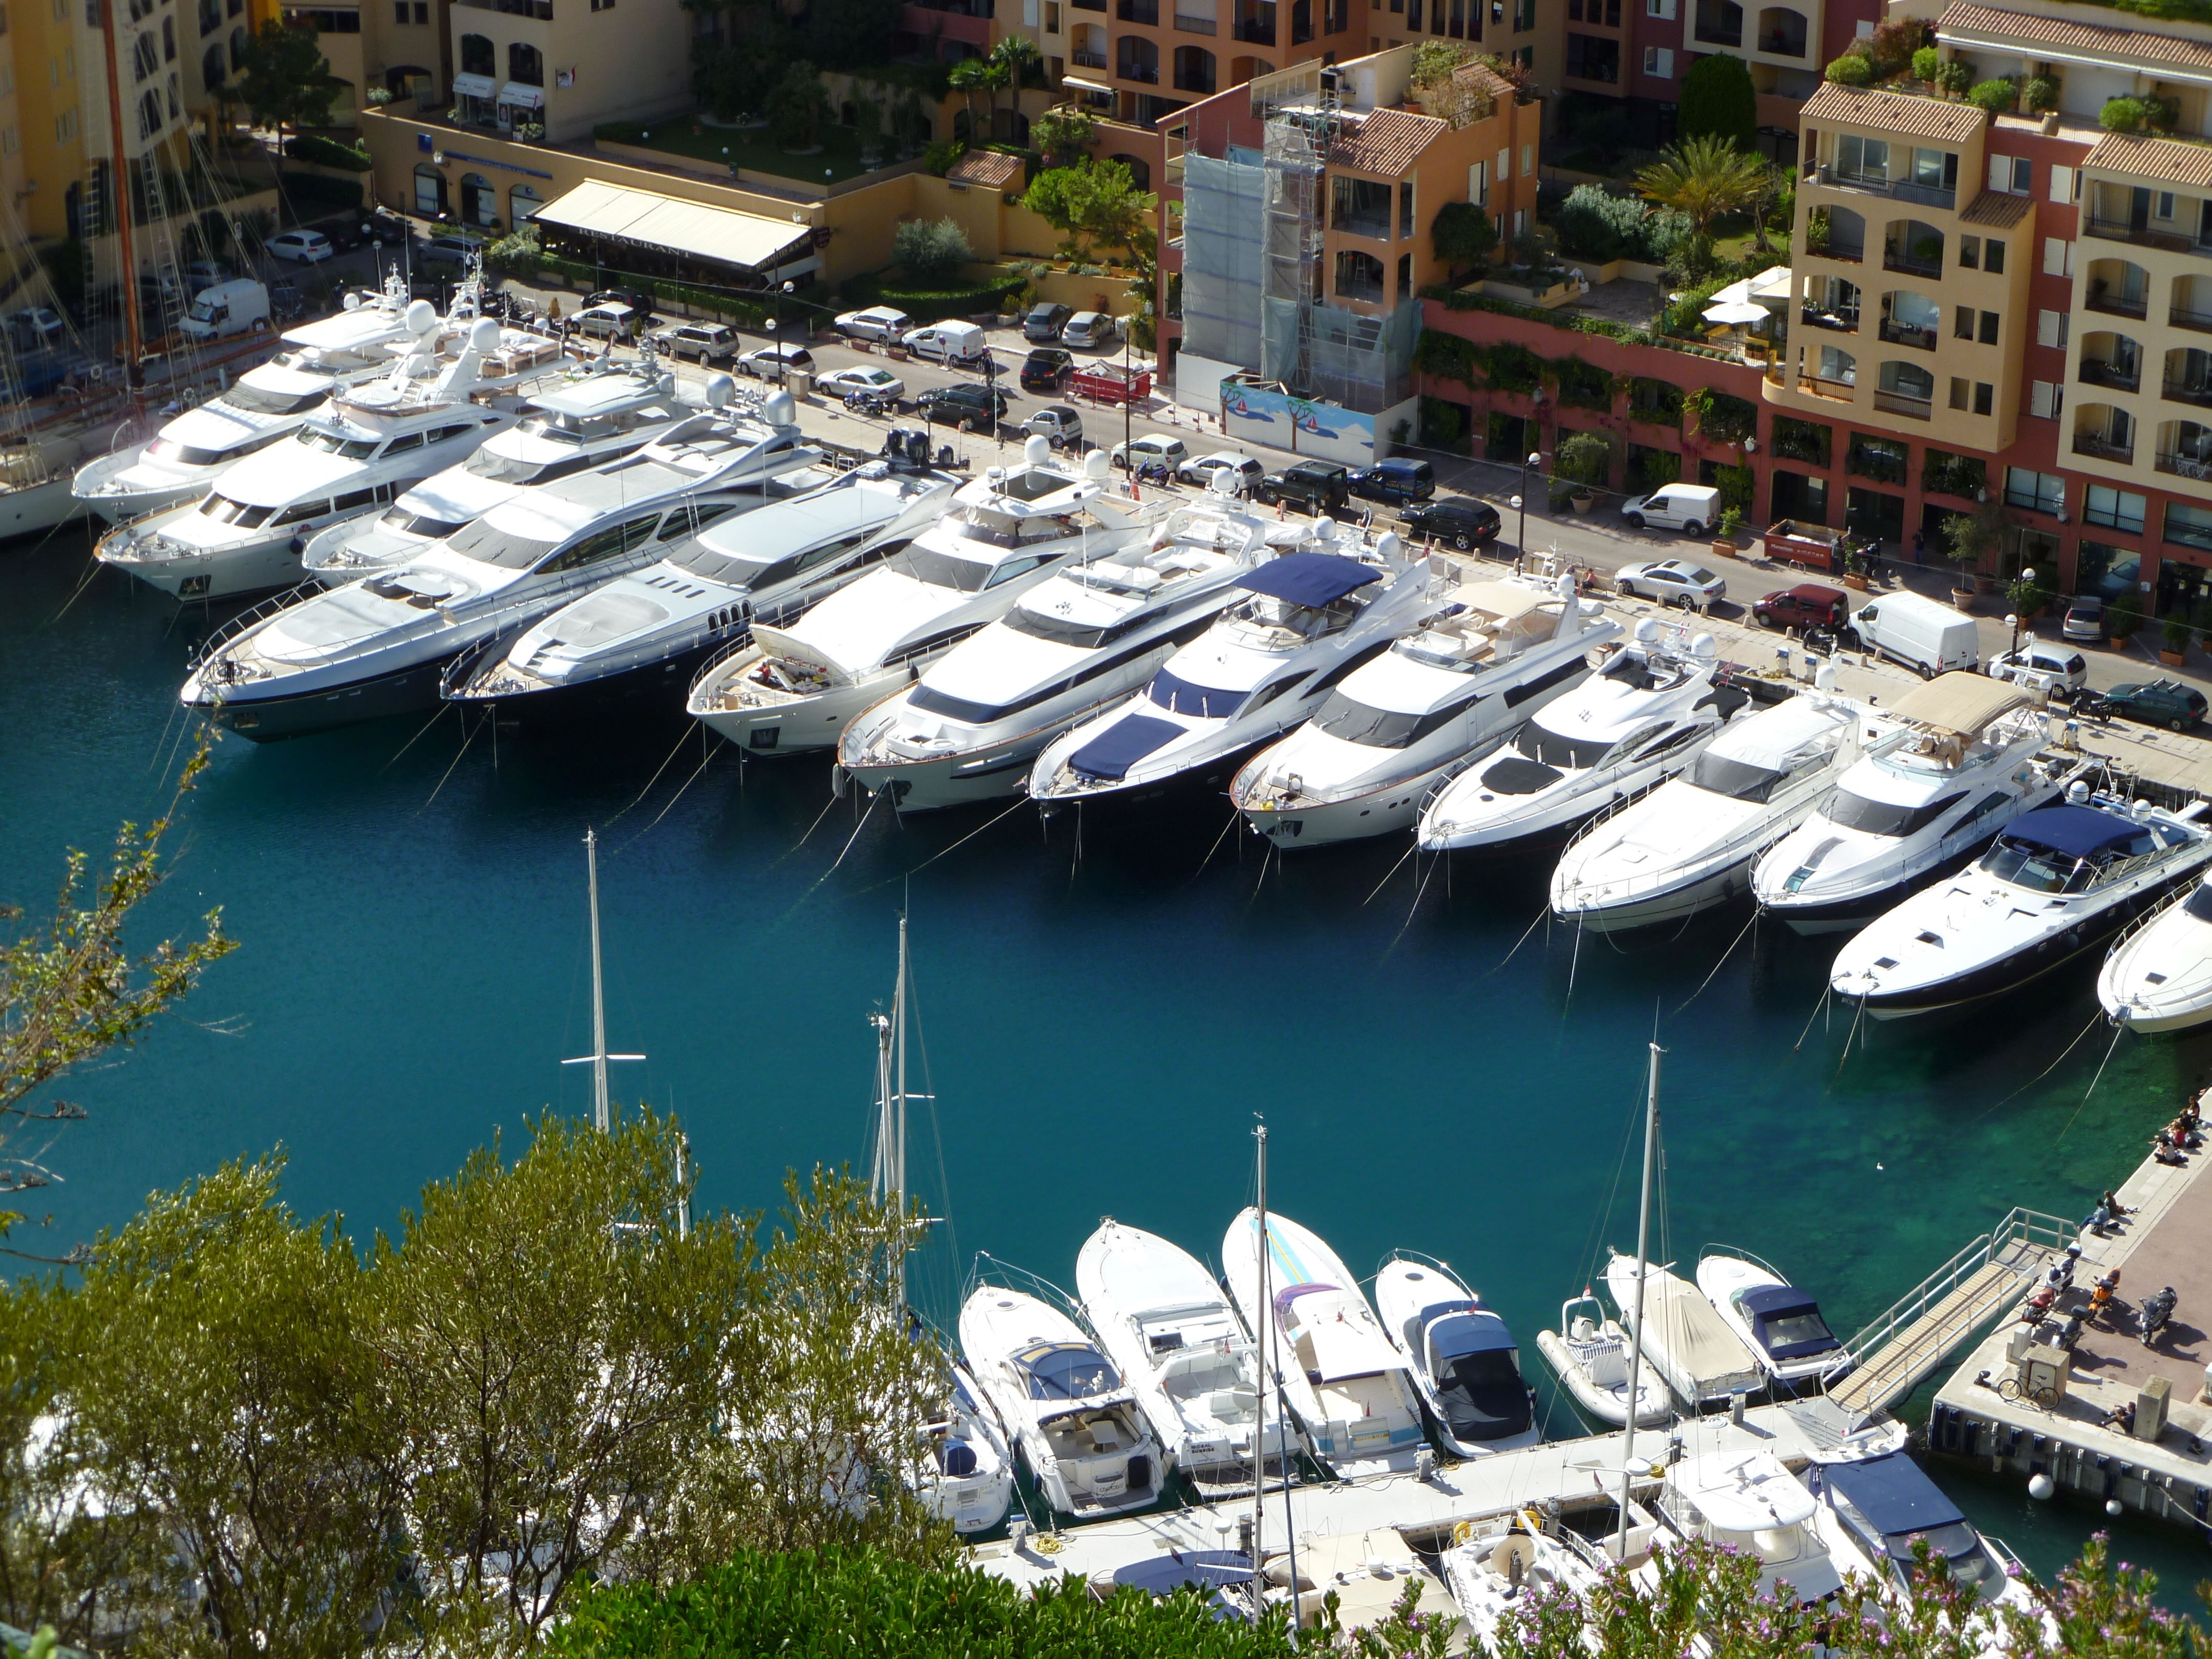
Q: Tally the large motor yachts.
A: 14